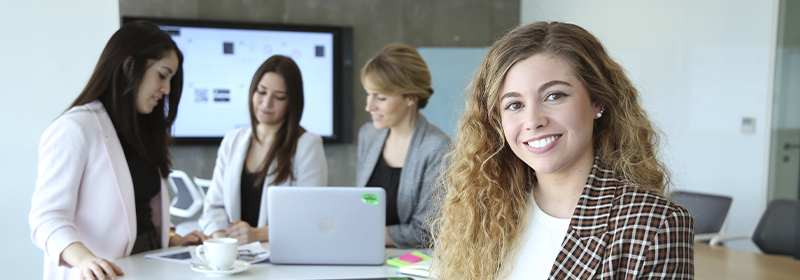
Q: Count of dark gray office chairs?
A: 2